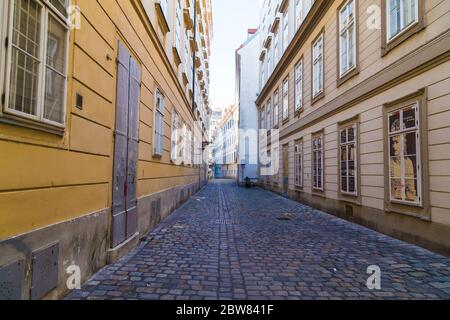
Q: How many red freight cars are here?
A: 0